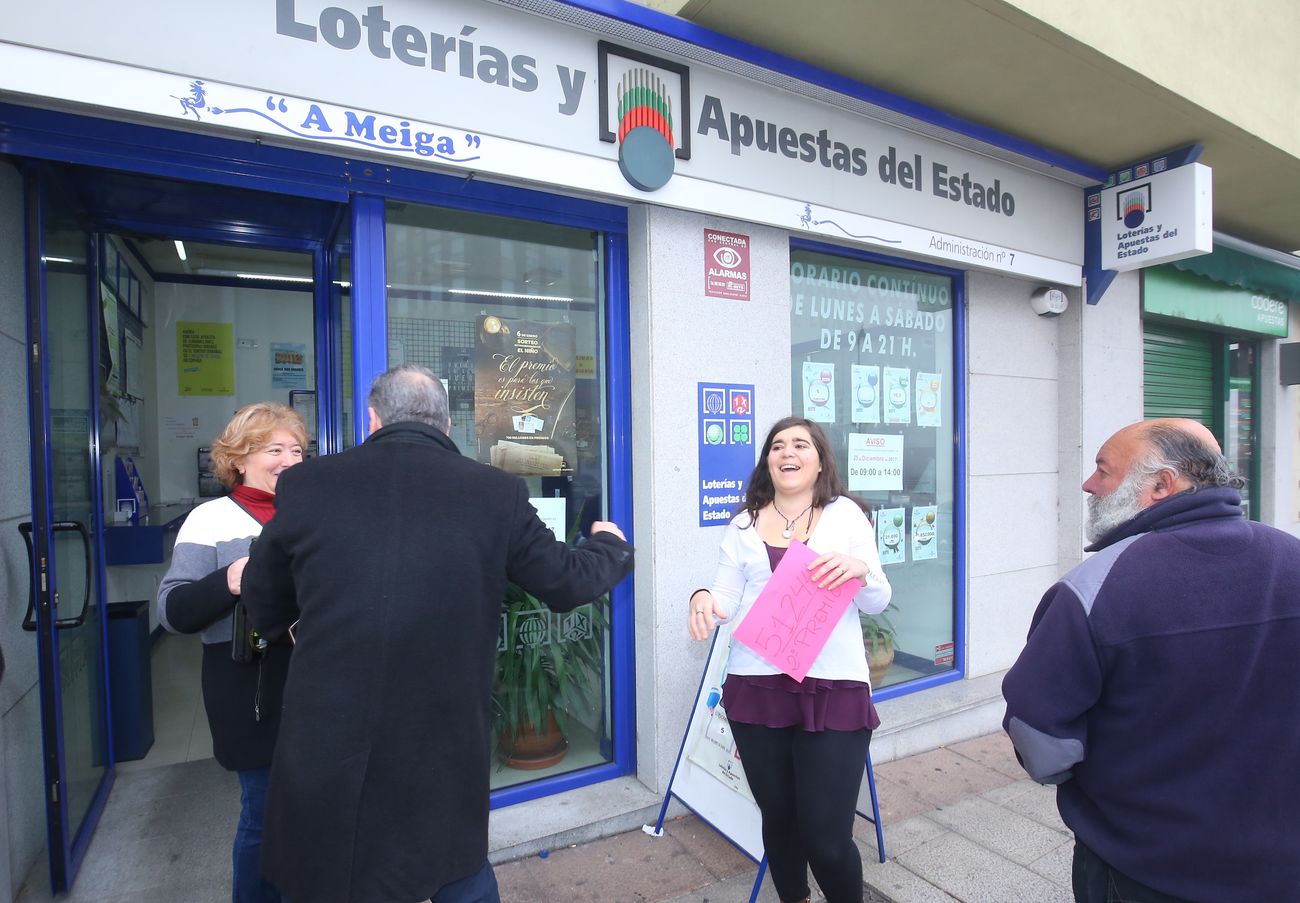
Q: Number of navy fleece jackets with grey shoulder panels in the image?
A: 1